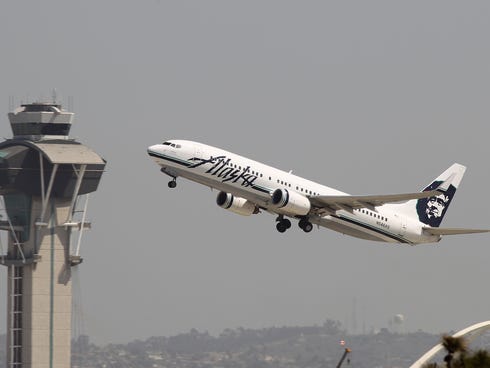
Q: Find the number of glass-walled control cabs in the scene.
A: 1